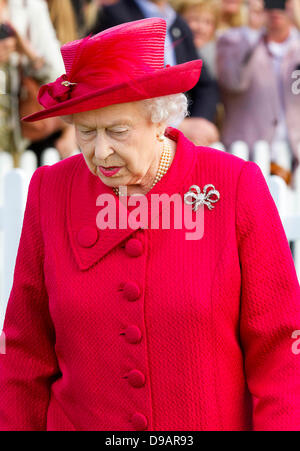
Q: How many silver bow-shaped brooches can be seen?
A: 1